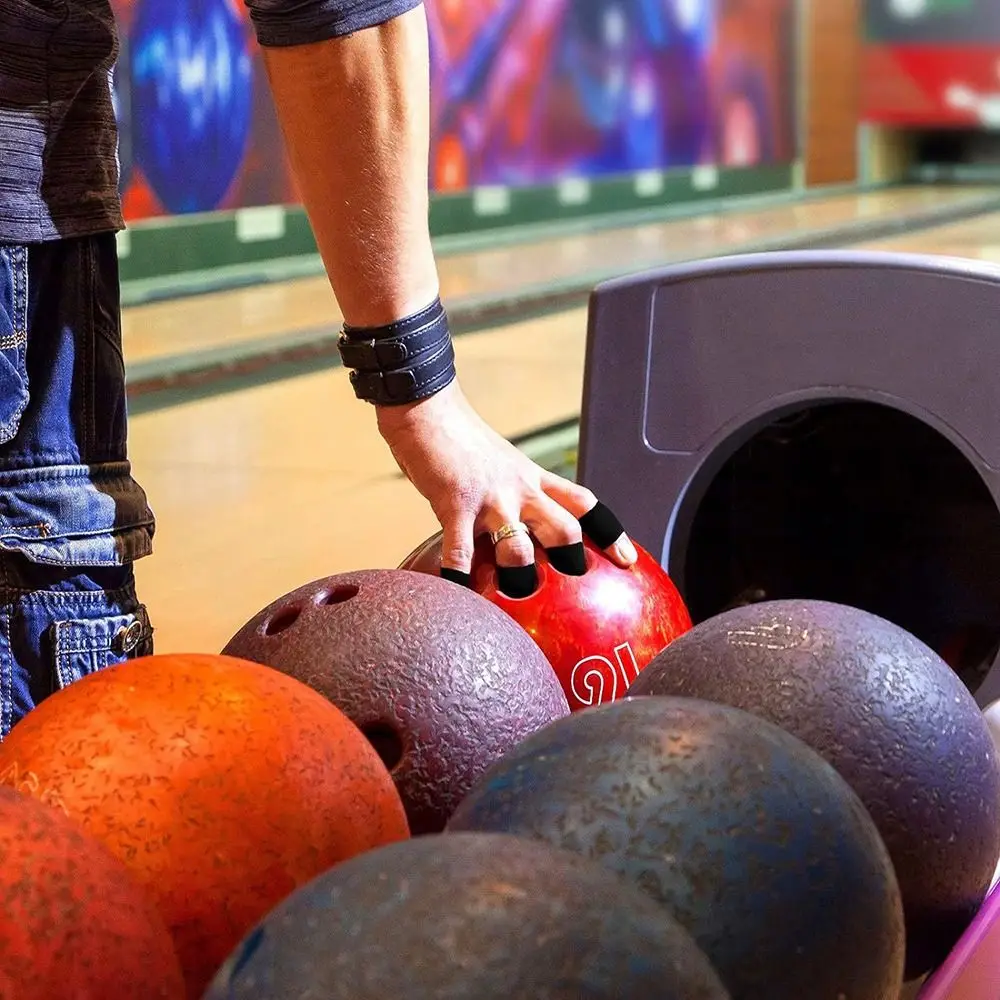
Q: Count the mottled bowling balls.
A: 6